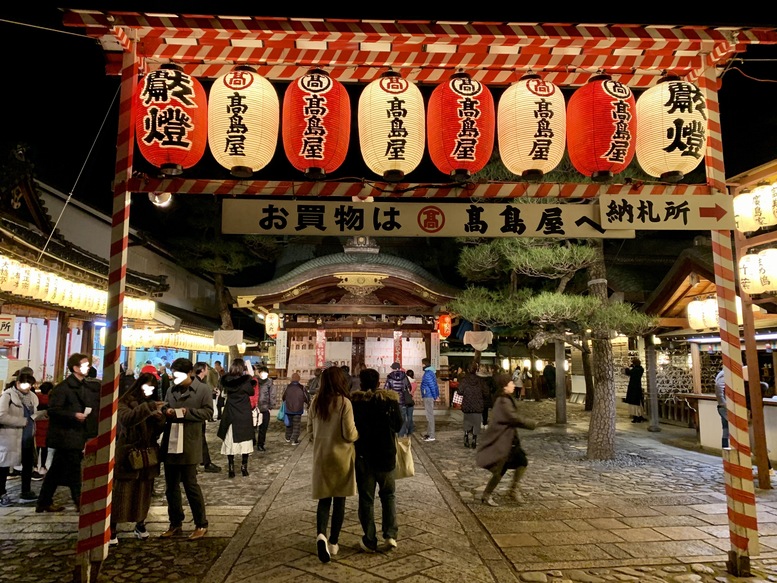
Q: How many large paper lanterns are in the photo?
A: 8